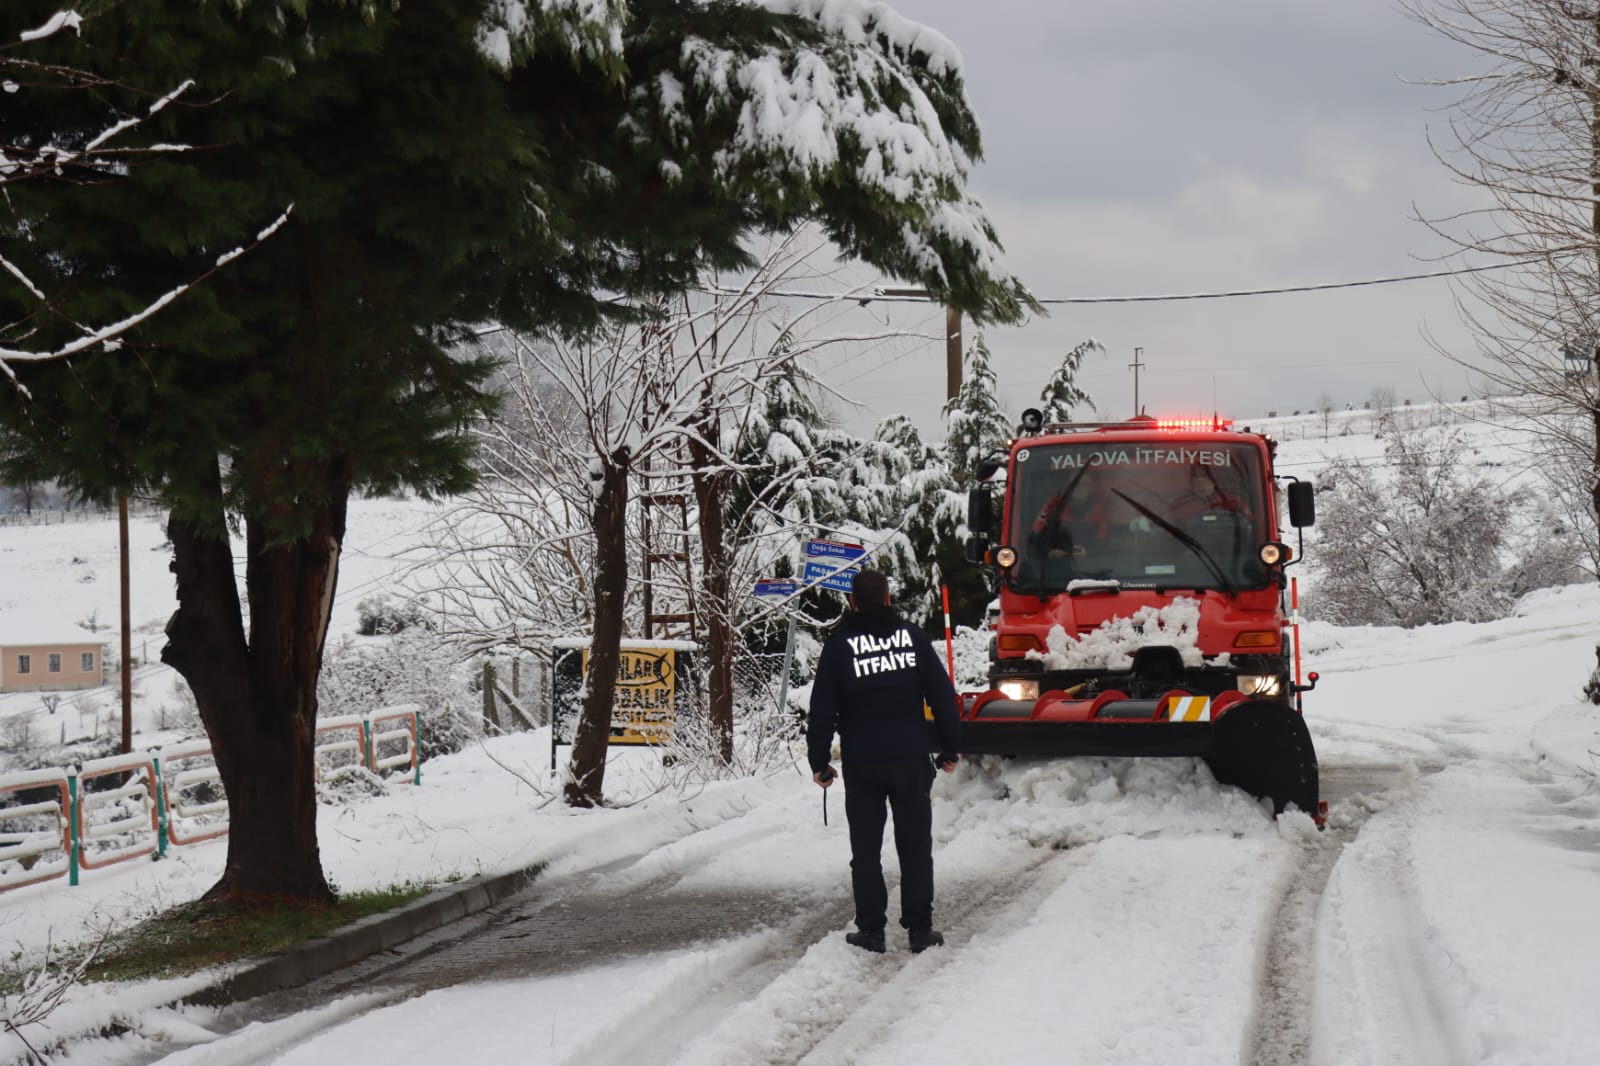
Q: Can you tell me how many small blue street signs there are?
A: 3